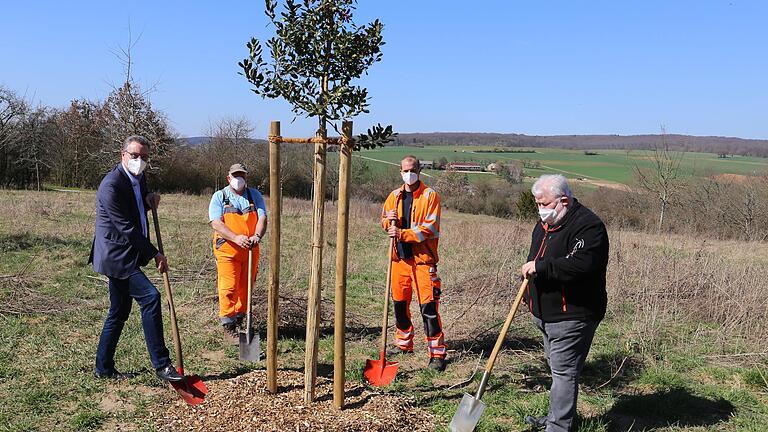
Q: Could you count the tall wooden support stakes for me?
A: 3